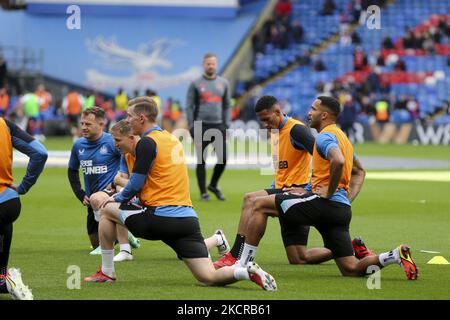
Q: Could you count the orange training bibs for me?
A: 5